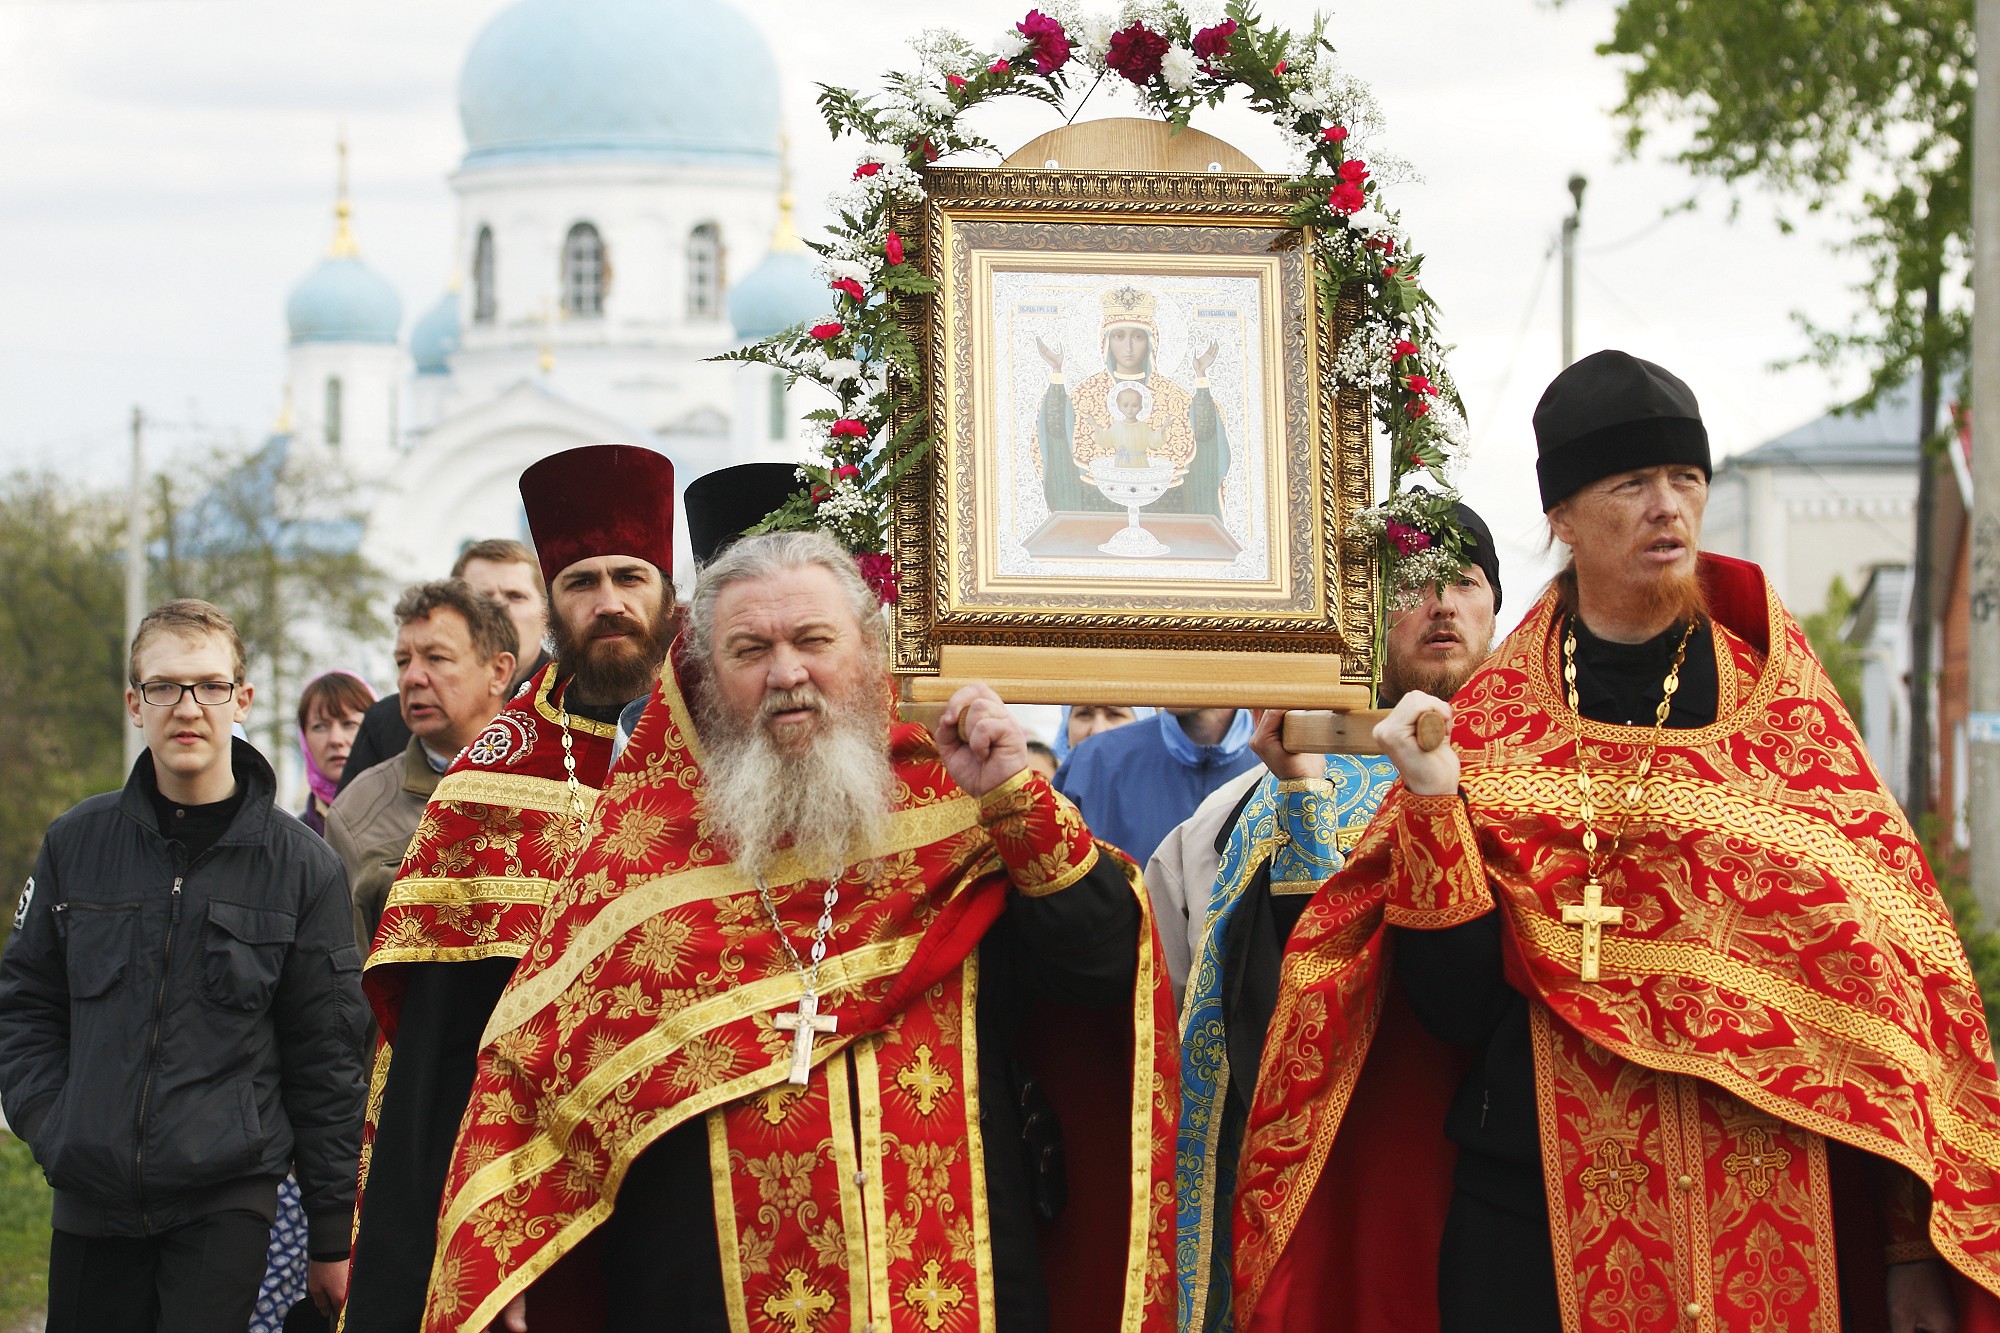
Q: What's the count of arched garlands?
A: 1